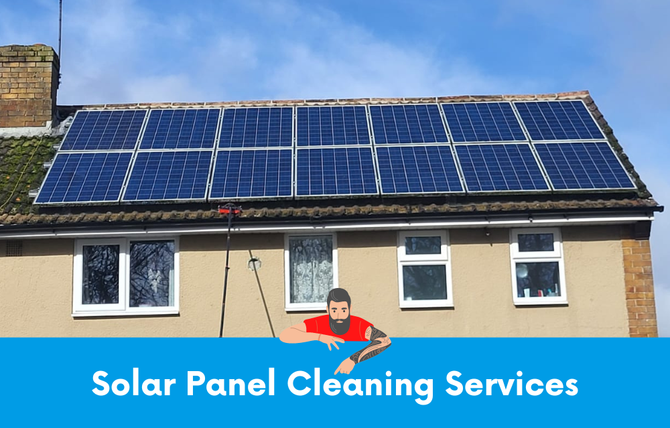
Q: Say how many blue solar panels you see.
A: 14